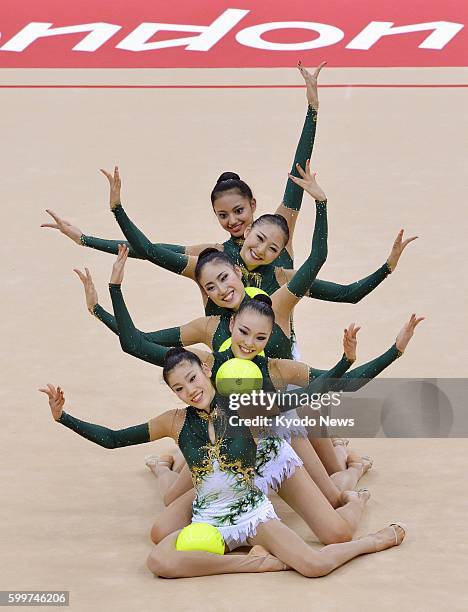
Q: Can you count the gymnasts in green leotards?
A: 5